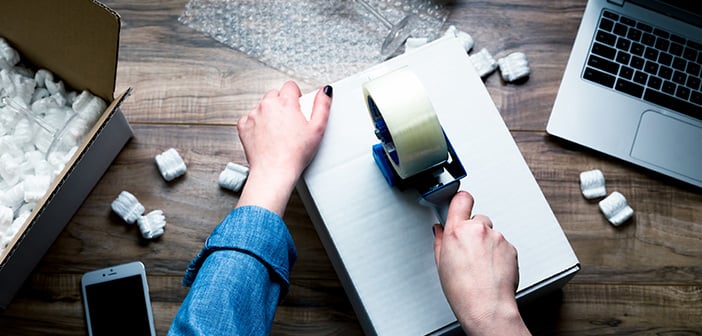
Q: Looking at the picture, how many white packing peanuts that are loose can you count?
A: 10